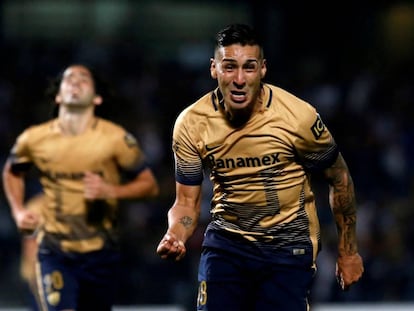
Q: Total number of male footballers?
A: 2